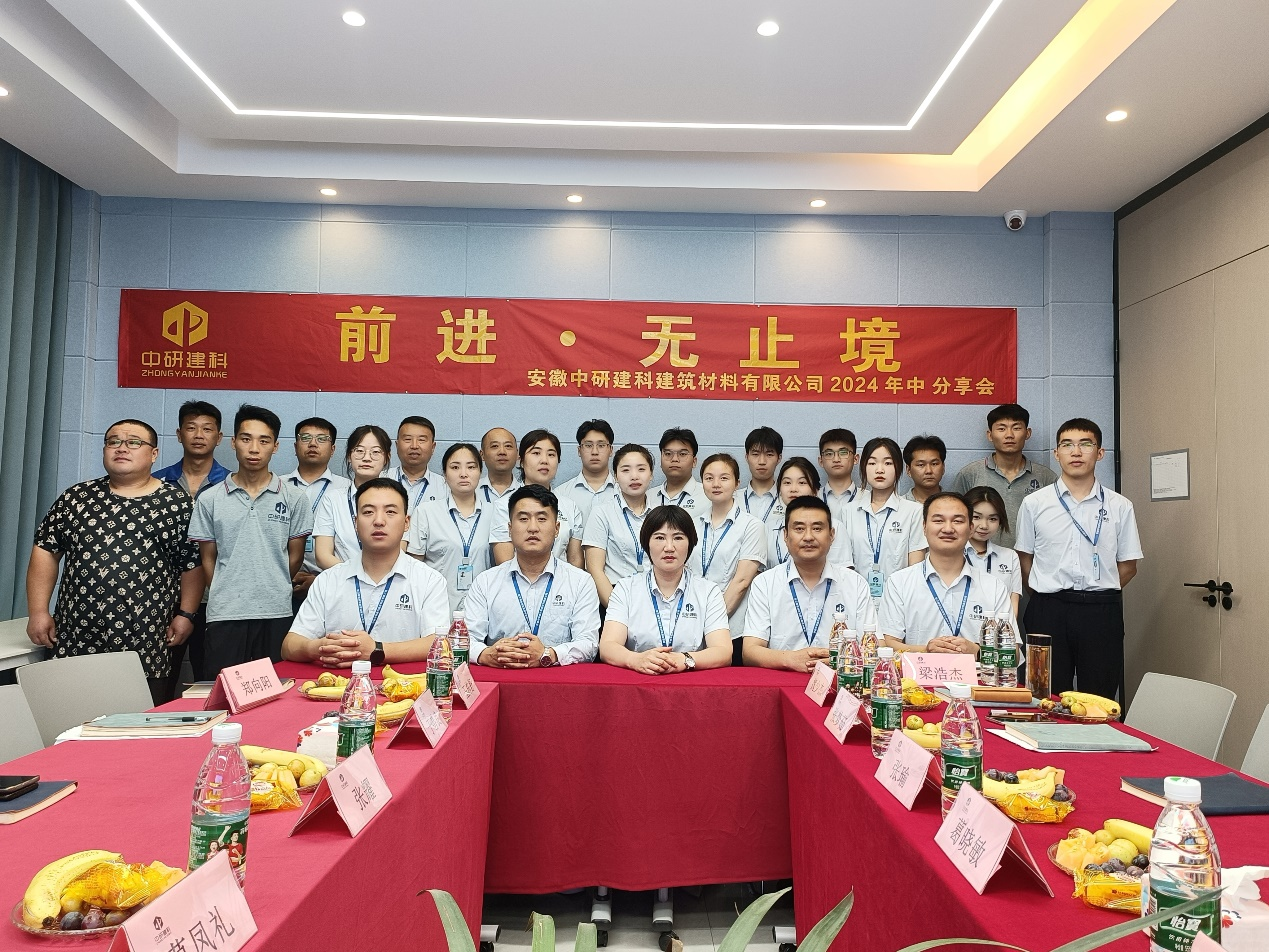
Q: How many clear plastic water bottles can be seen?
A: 12